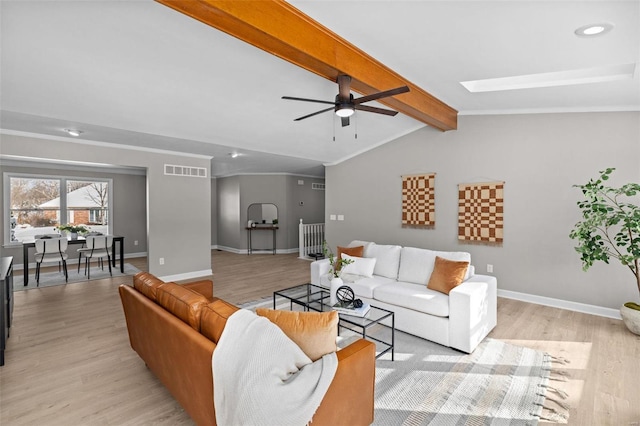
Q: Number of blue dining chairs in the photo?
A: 0